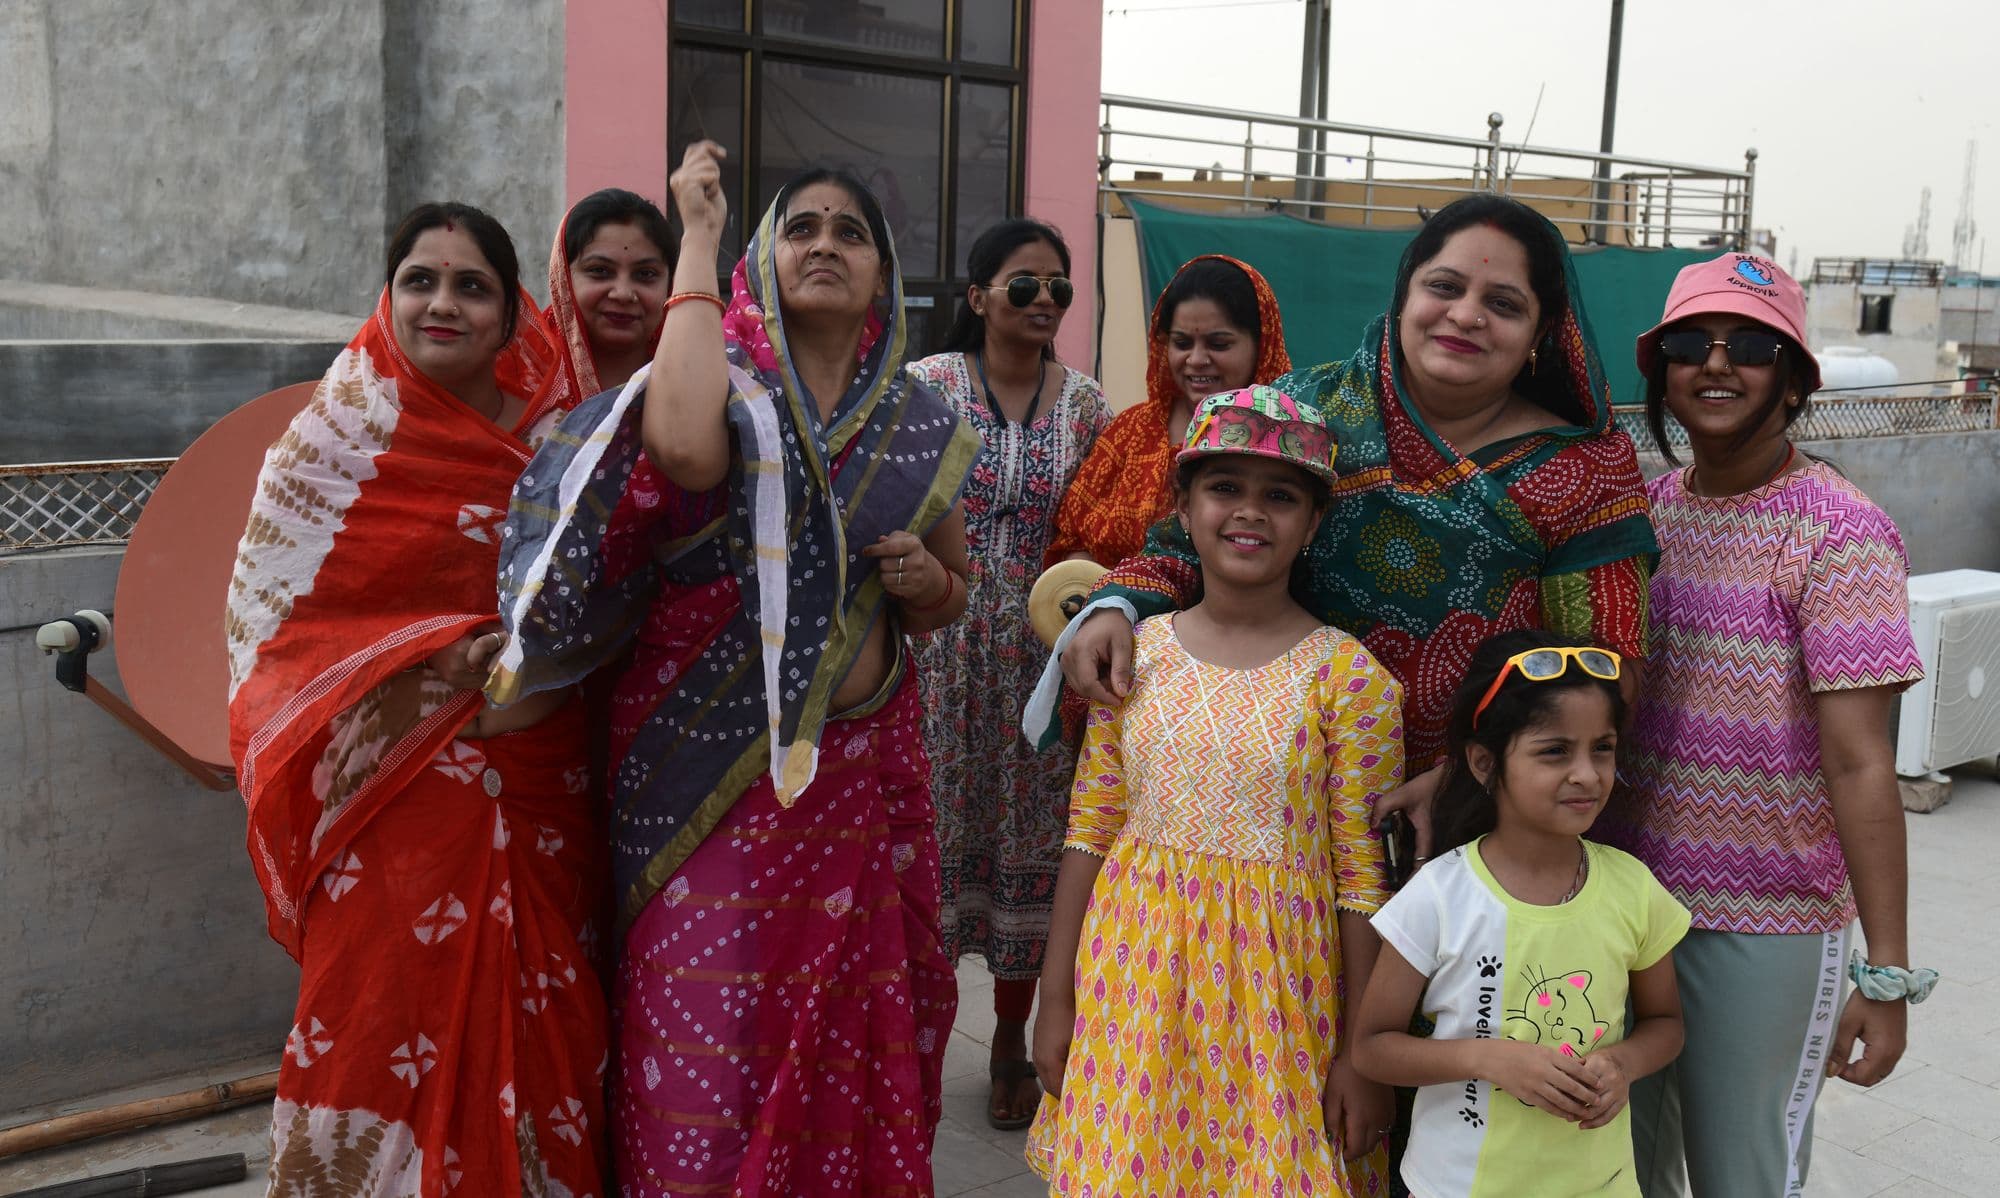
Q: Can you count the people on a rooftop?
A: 9